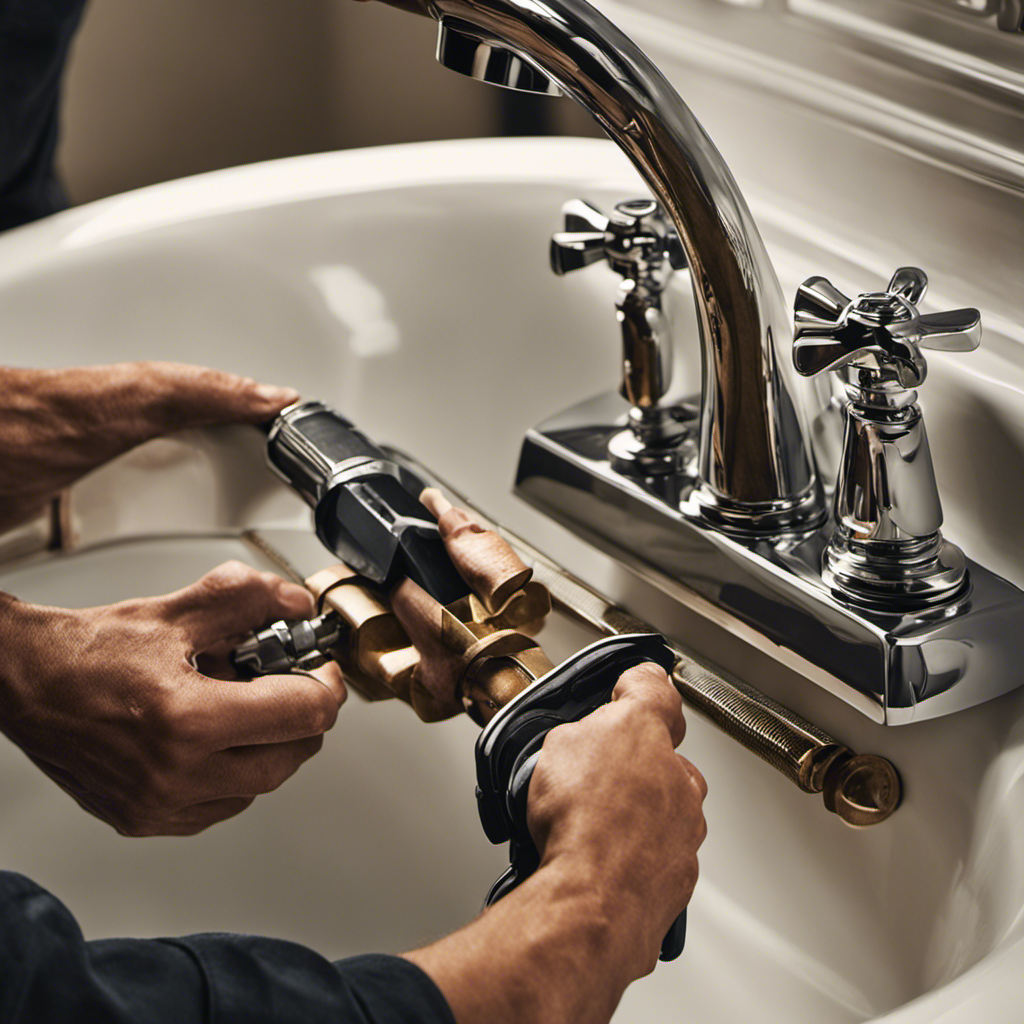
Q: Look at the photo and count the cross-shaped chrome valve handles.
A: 2